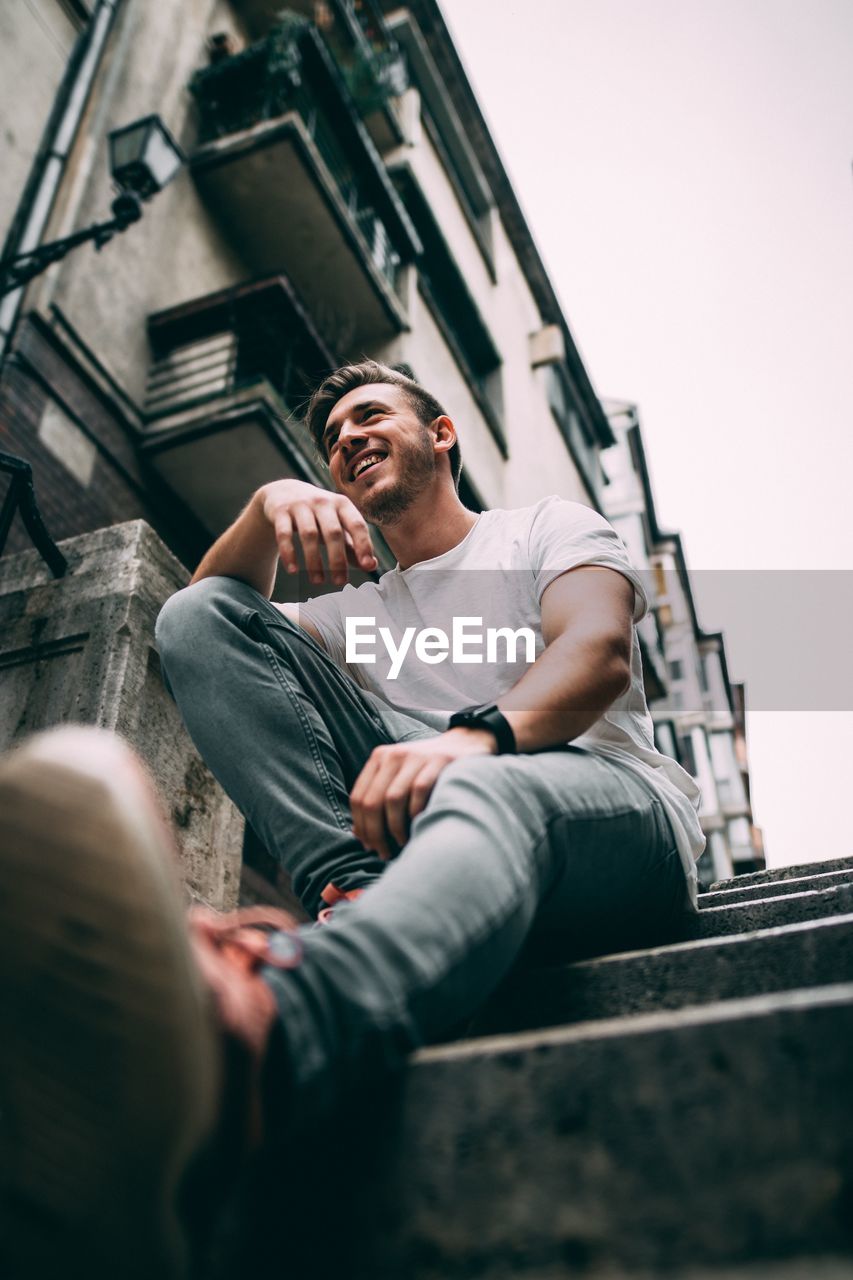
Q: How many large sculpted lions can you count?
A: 0